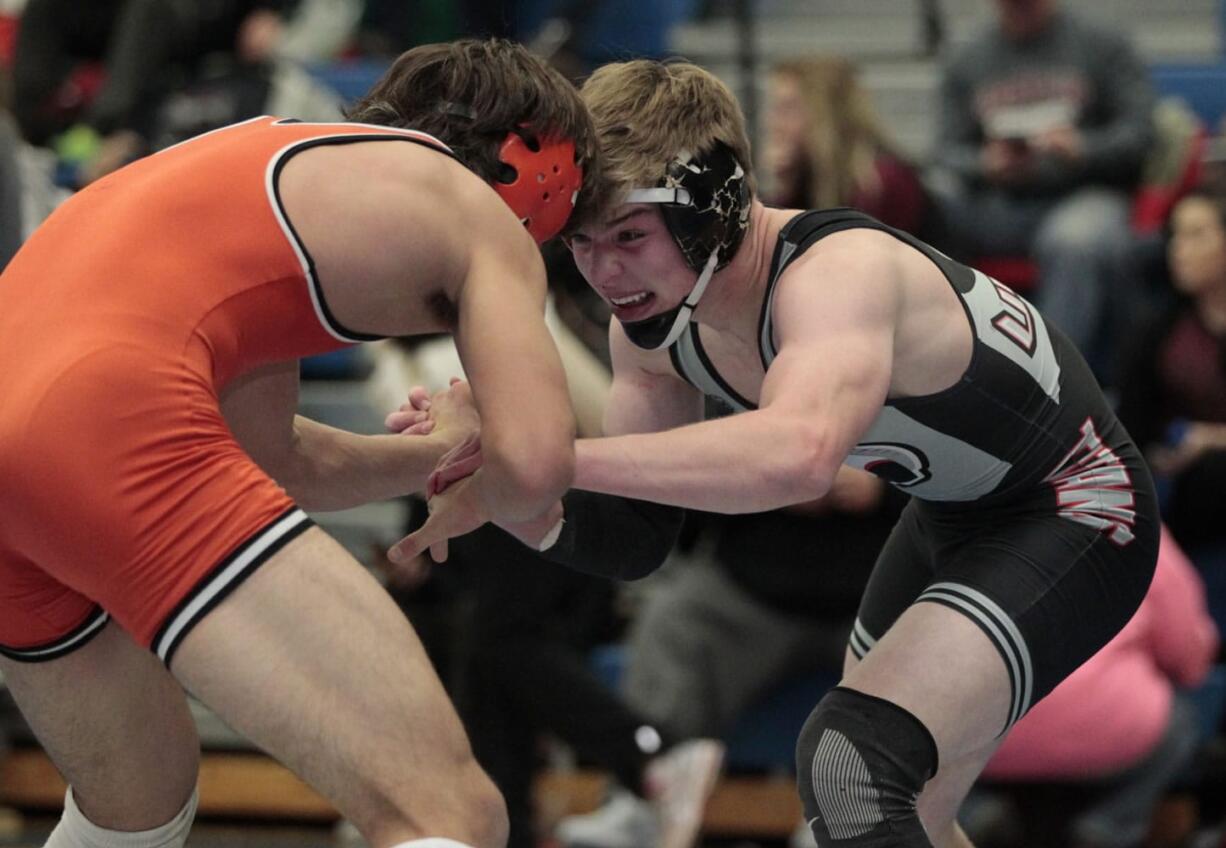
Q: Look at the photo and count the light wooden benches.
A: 1